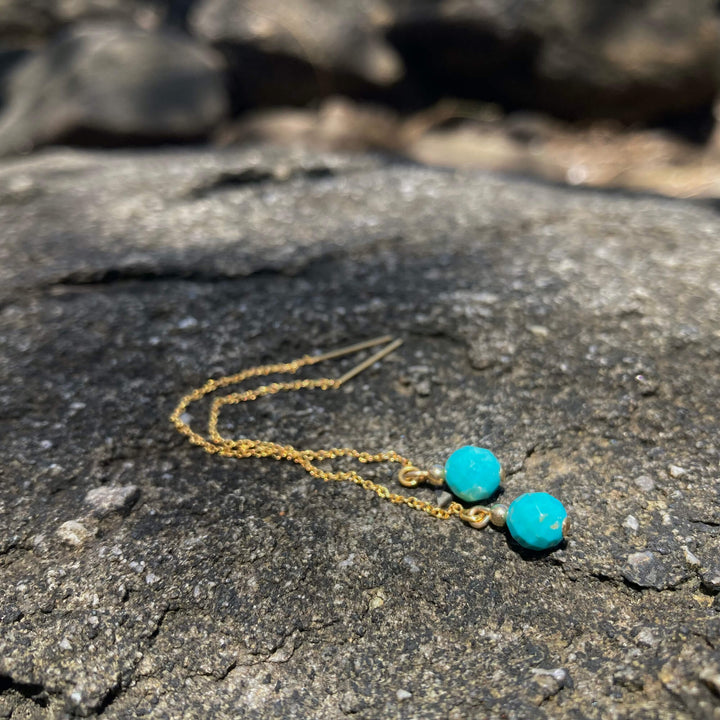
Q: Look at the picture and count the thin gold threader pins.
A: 2